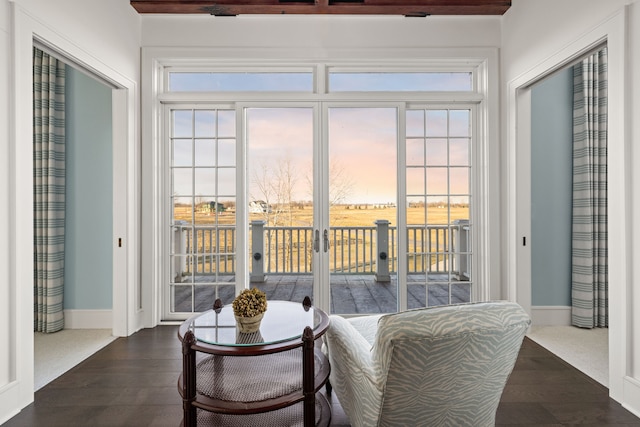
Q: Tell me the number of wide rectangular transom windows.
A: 2